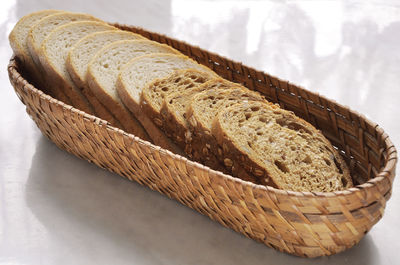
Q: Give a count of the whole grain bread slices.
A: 4